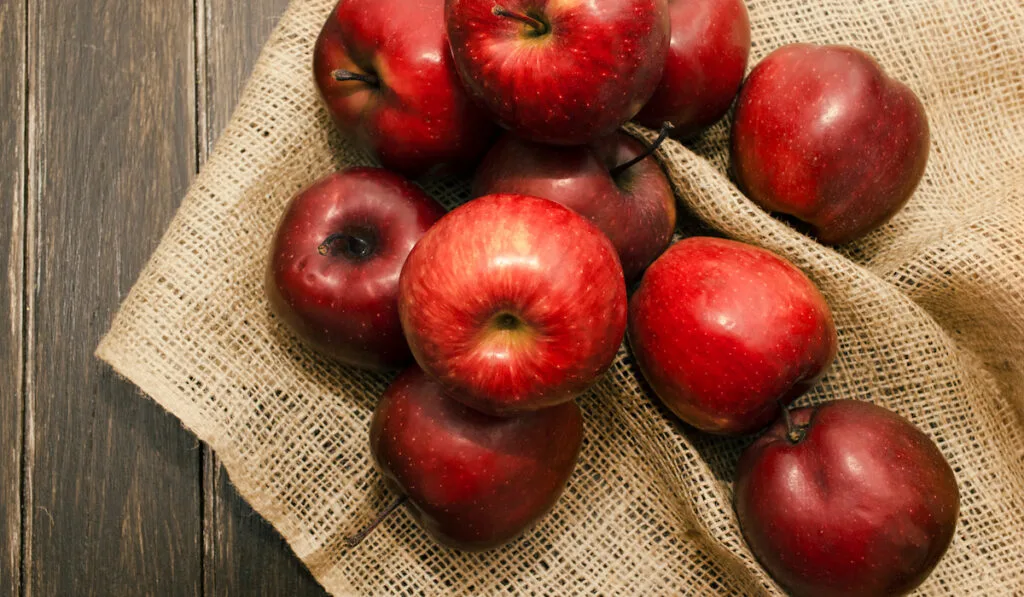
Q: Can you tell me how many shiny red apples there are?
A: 10